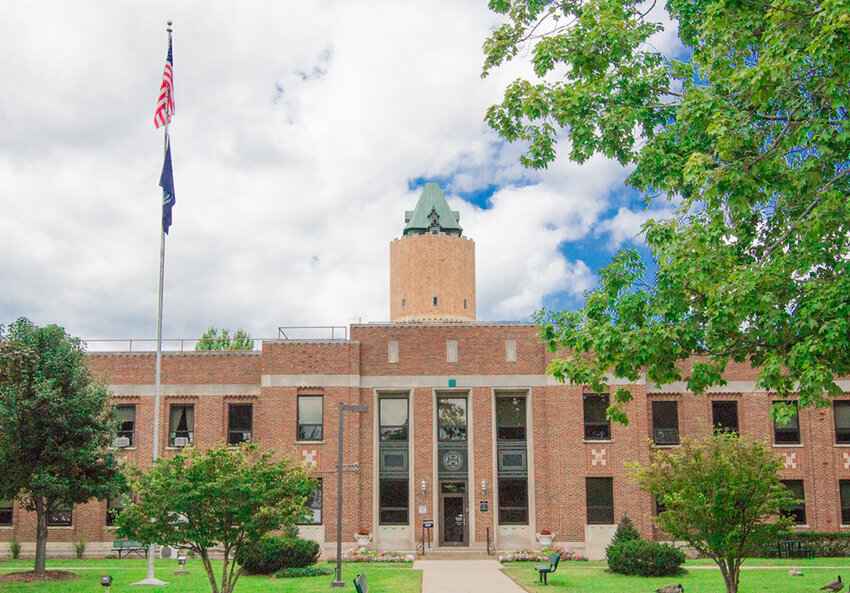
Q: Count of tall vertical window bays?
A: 3